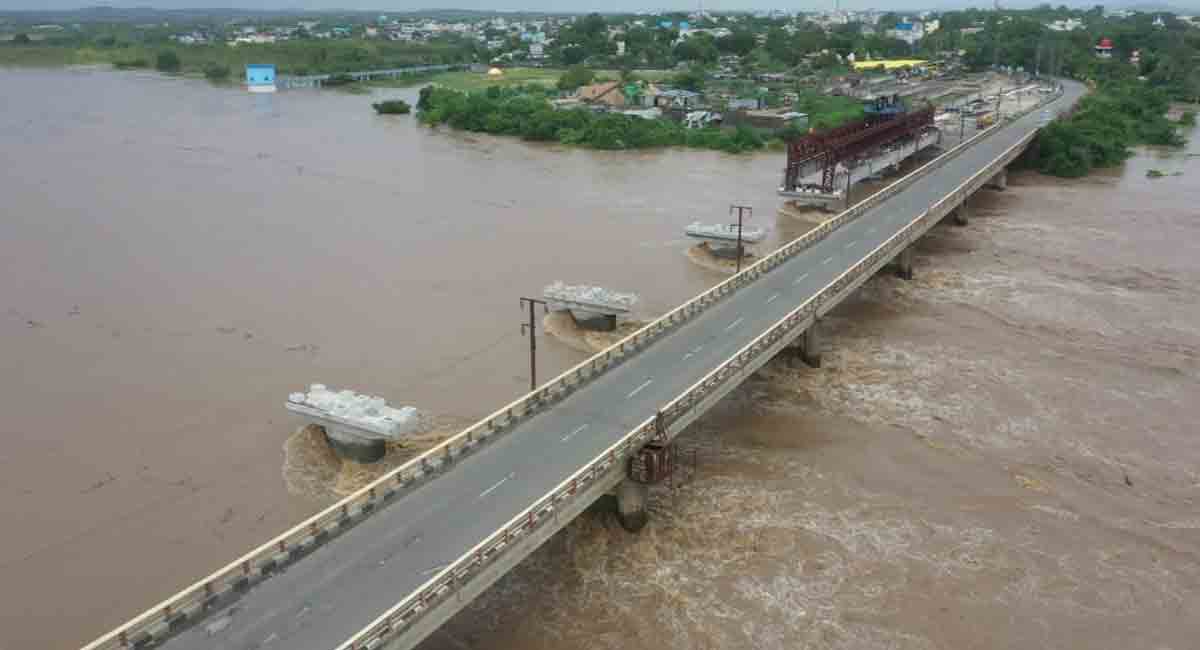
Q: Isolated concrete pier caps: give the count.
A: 3